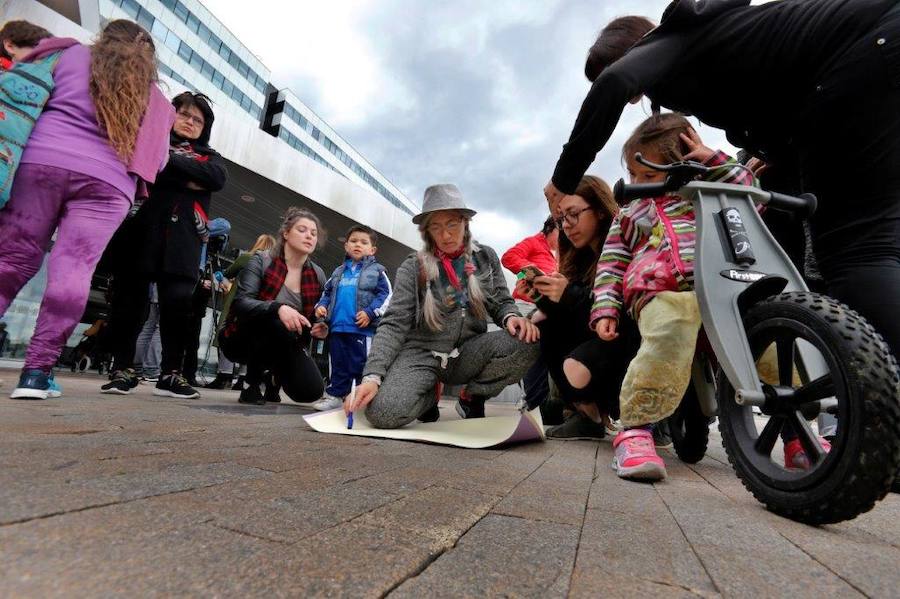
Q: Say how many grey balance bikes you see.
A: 1